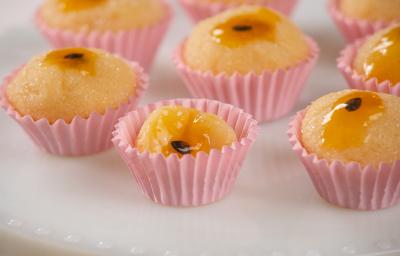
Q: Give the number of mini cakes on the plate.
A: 8